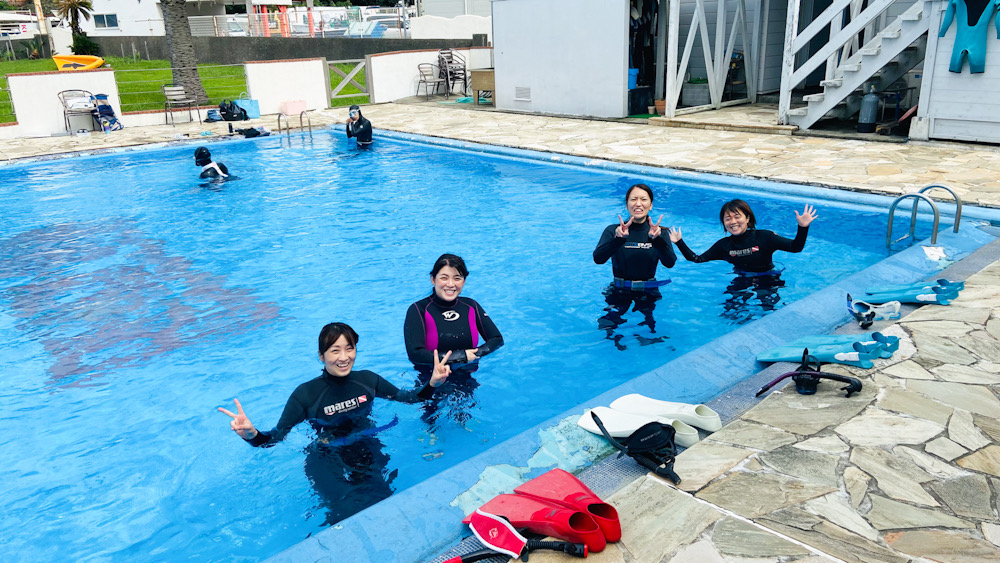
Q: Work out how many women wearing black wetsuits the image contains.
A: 4